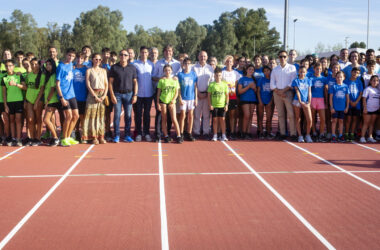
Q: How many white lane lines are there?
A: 6